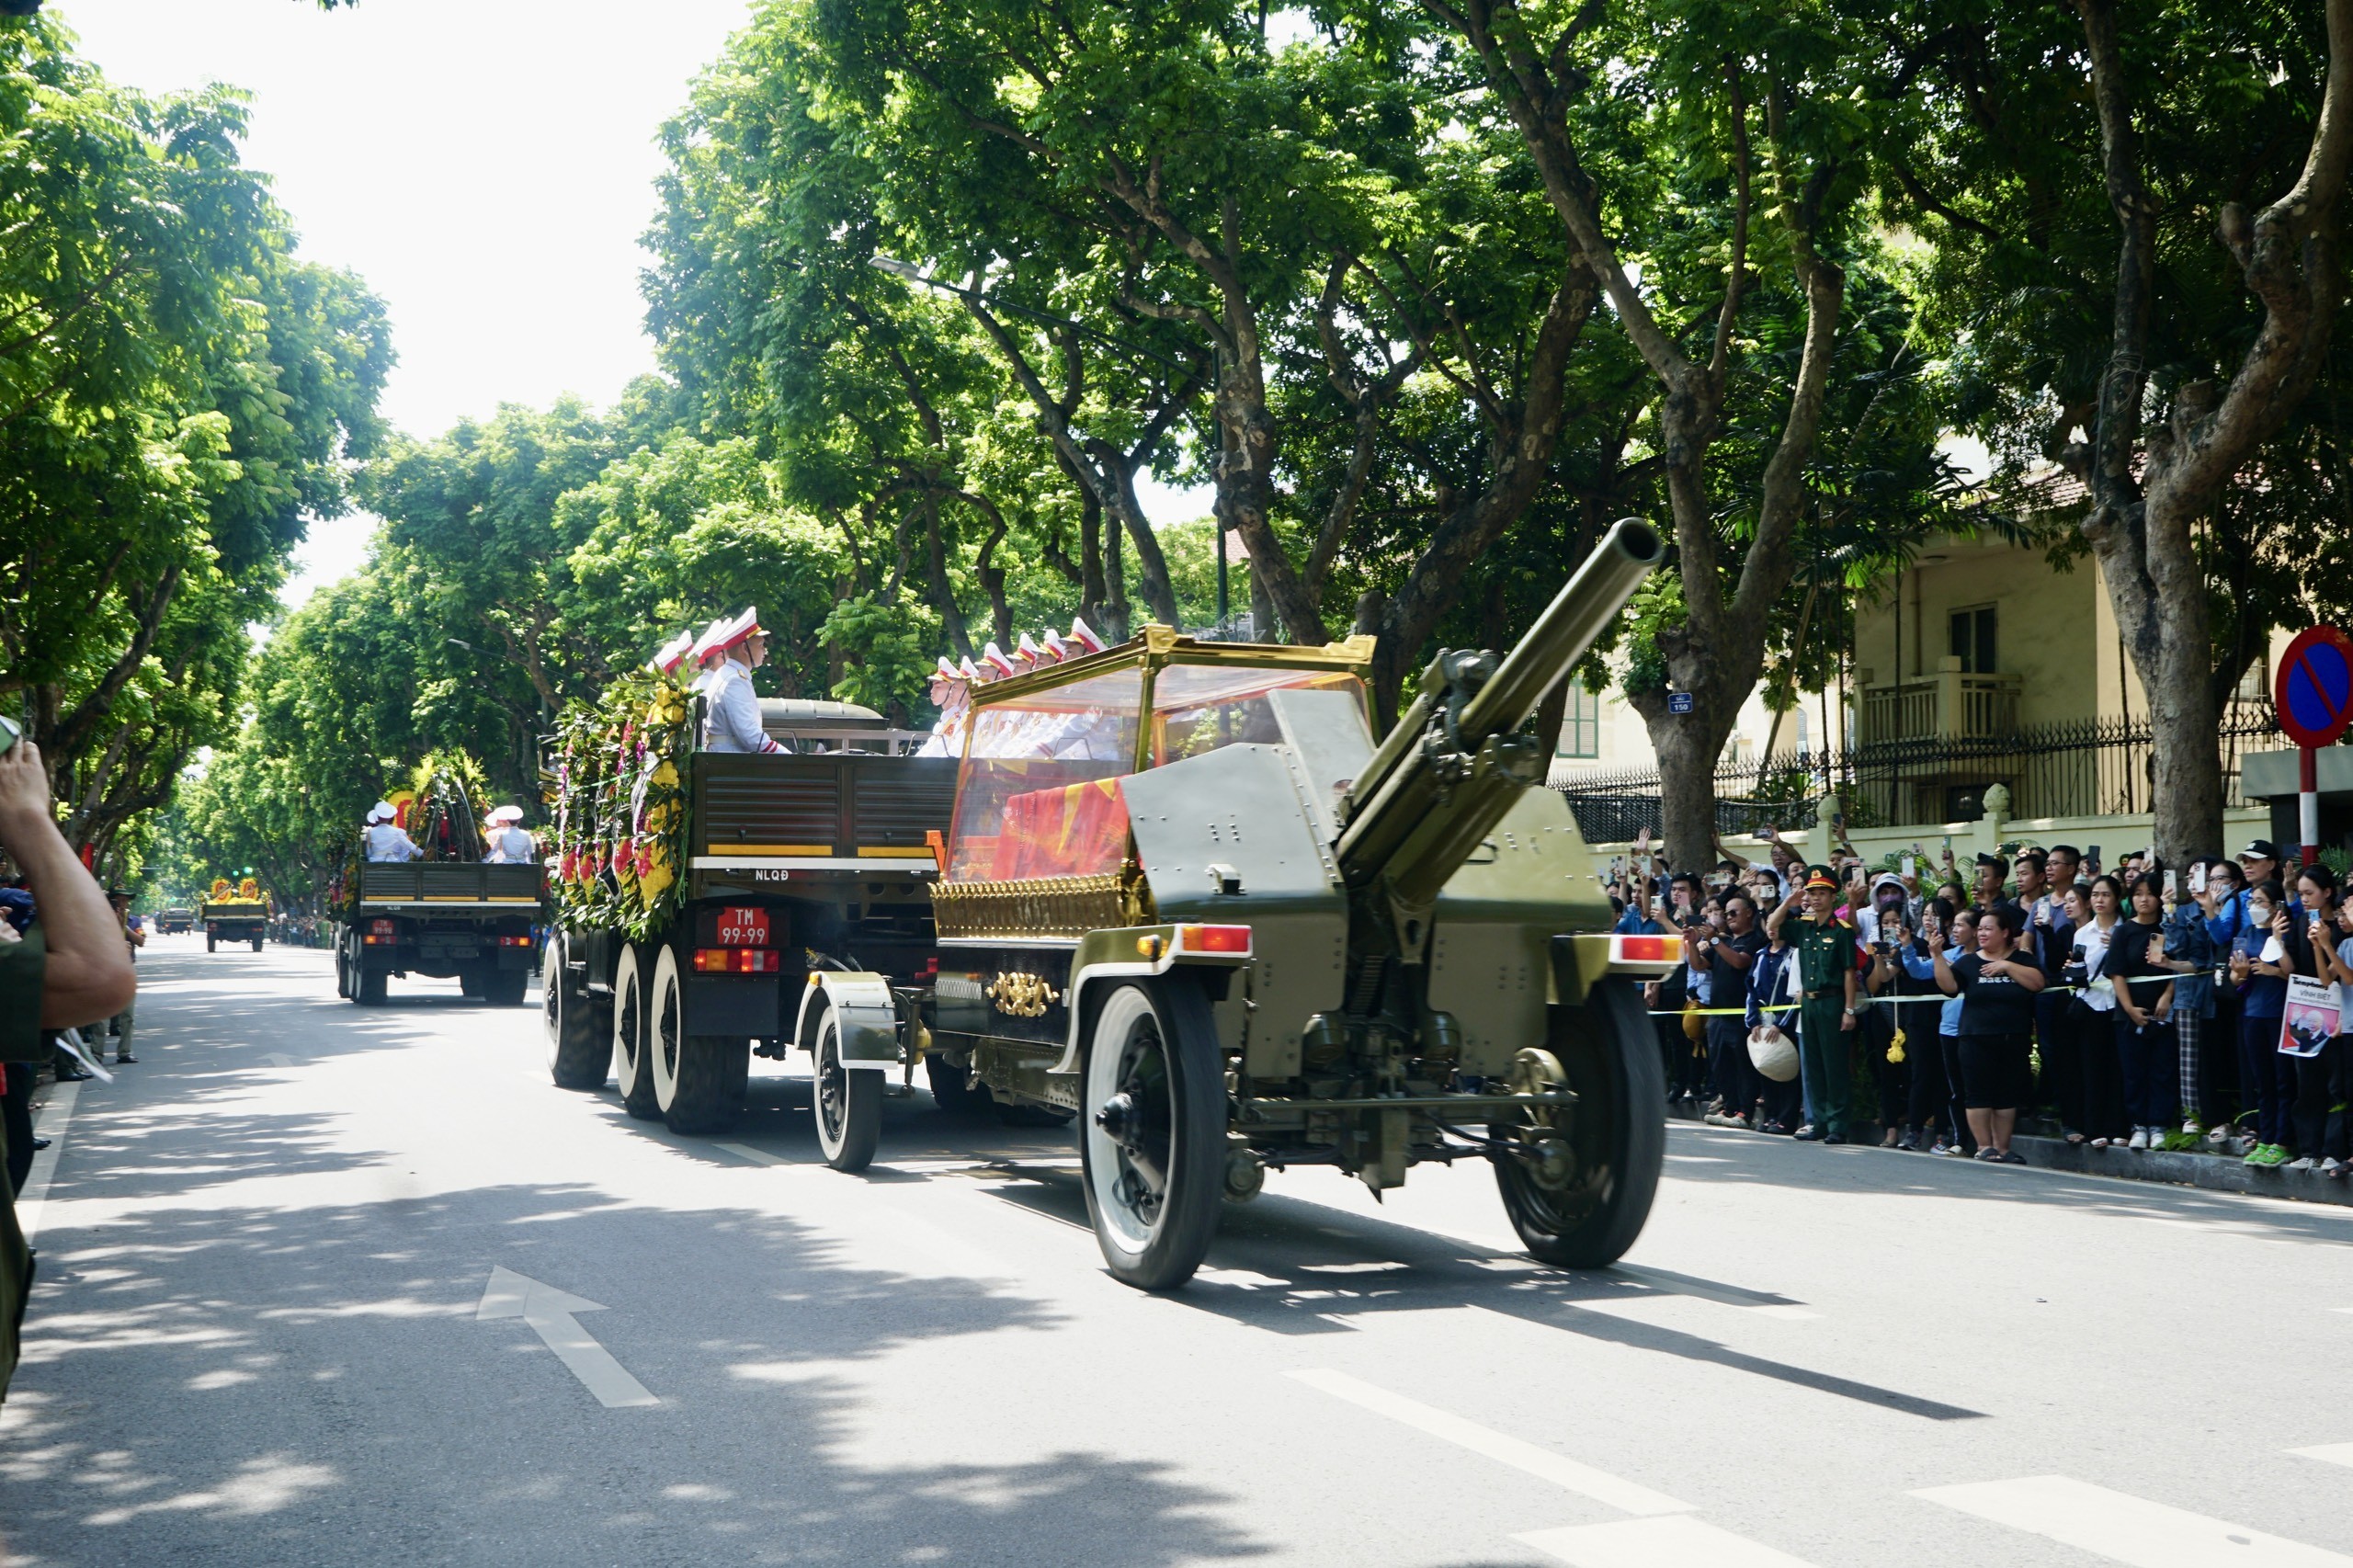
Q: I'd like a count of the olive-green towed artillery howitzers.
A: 1